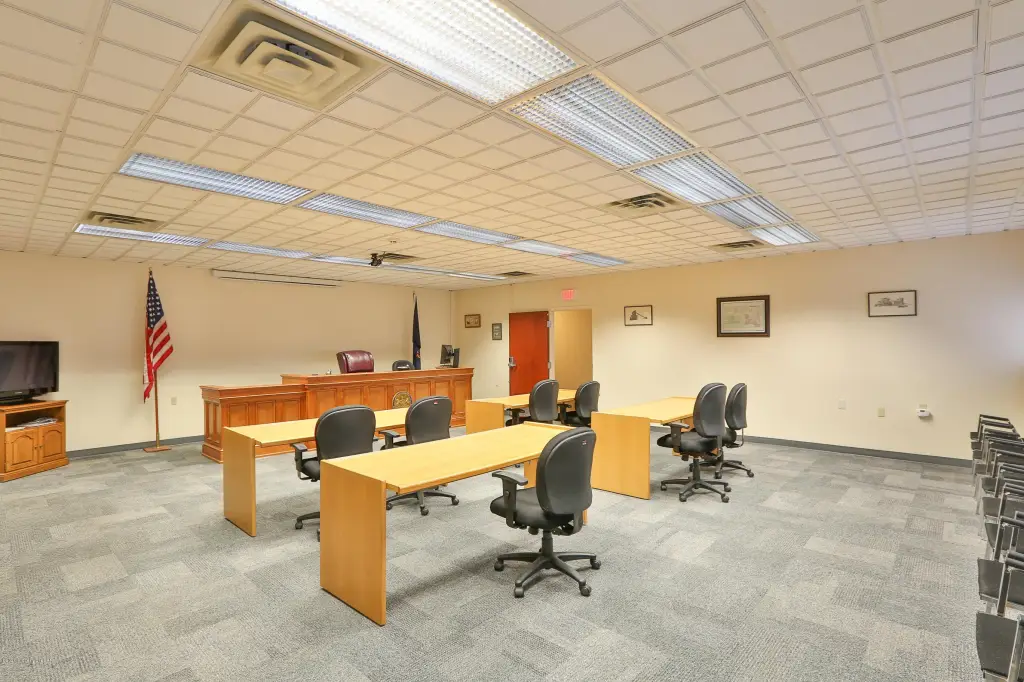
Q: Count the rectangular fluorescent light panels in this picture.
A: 15